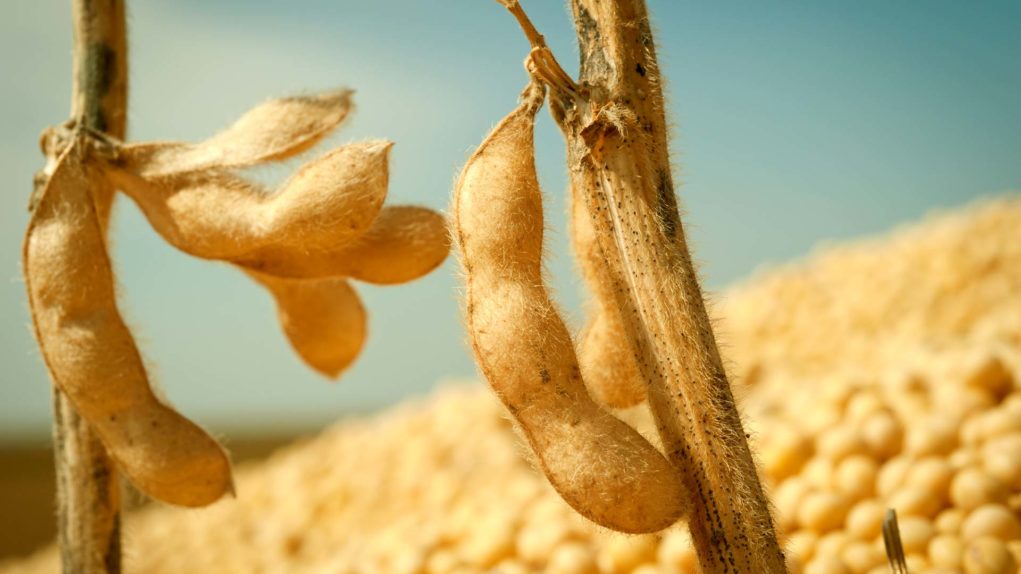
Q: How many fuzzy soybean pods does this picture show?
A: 7